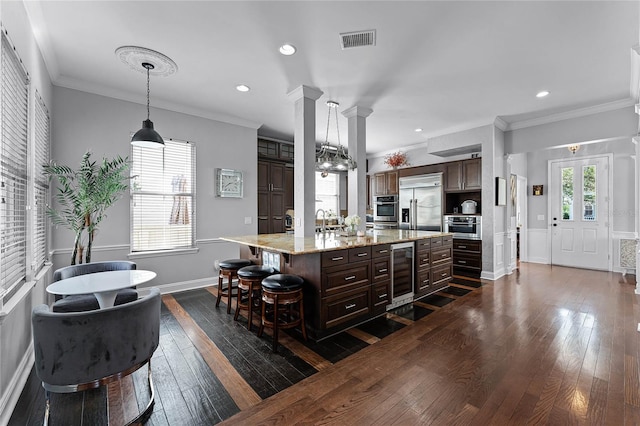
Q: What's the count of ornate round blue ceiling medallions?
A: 0